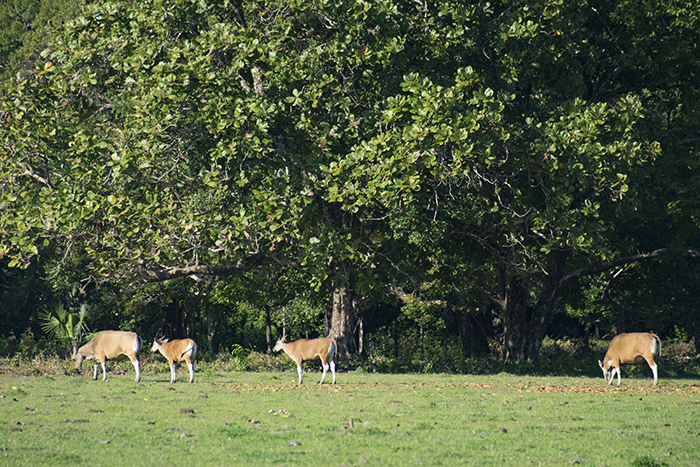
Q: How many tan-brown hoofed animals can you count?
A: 4